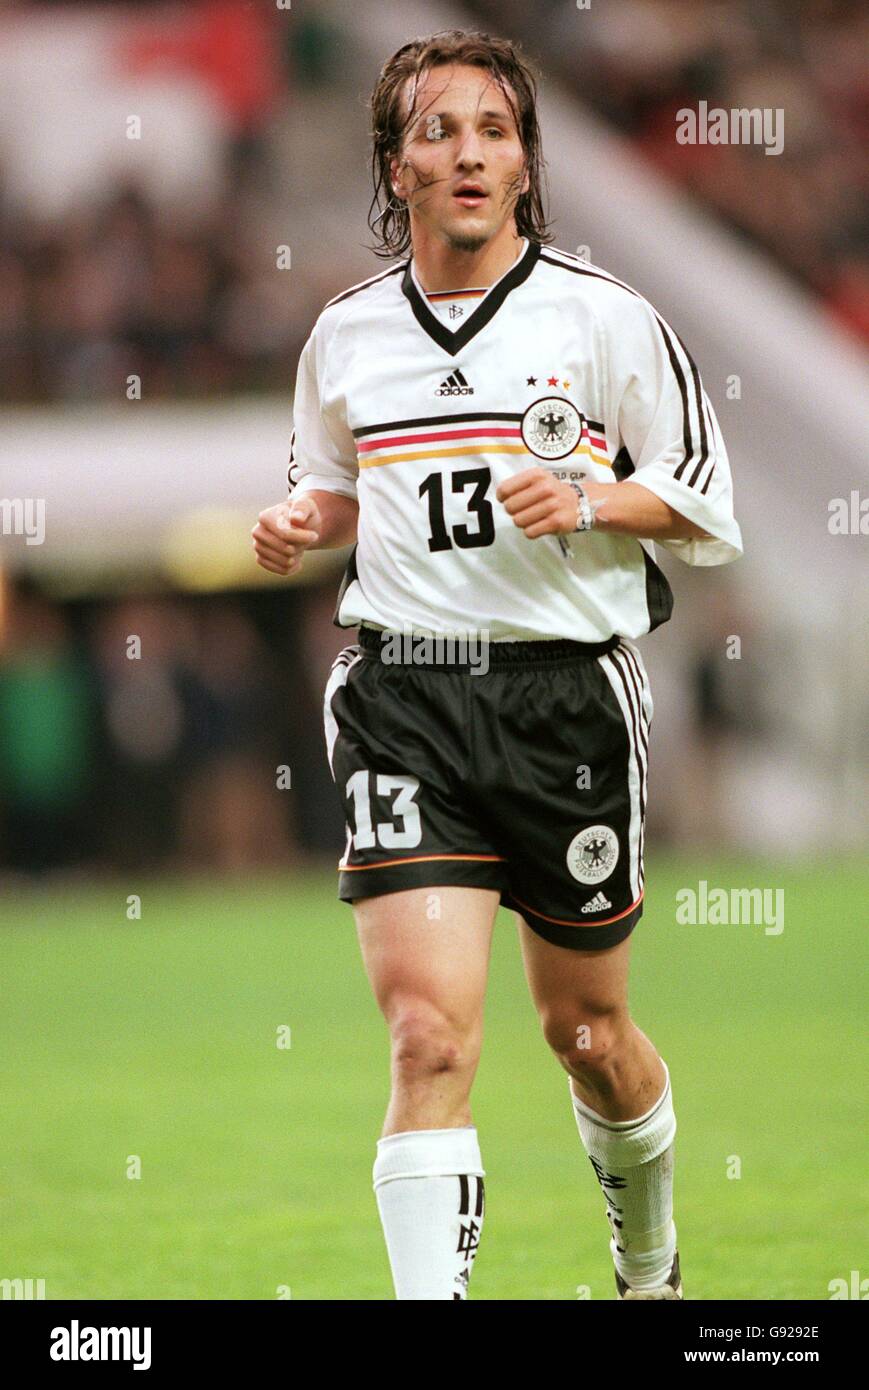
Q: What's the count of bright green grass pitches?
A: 1